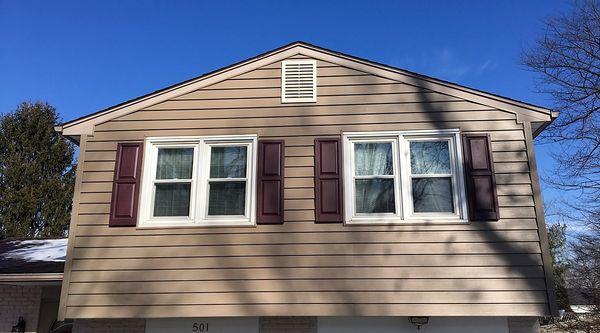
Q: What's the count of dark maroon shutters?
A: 4